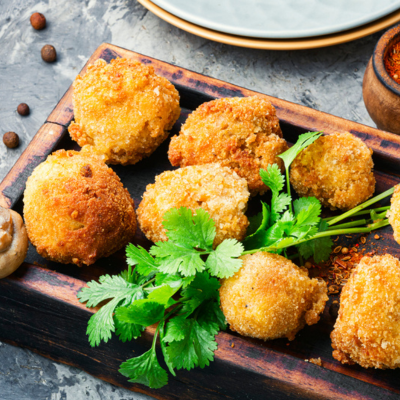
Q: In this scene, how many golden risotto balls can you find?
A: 8